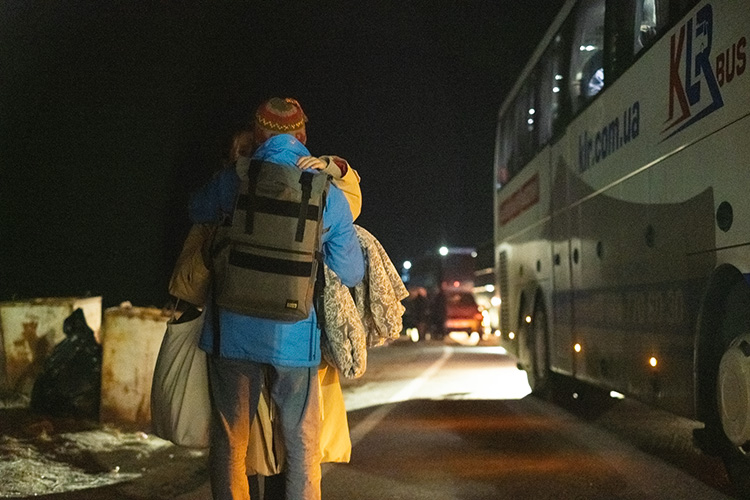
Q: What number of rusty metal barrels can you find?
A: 2